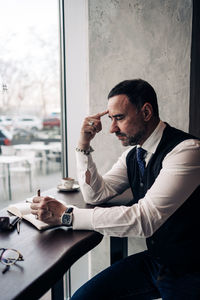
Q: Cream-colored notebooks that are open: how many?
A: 1